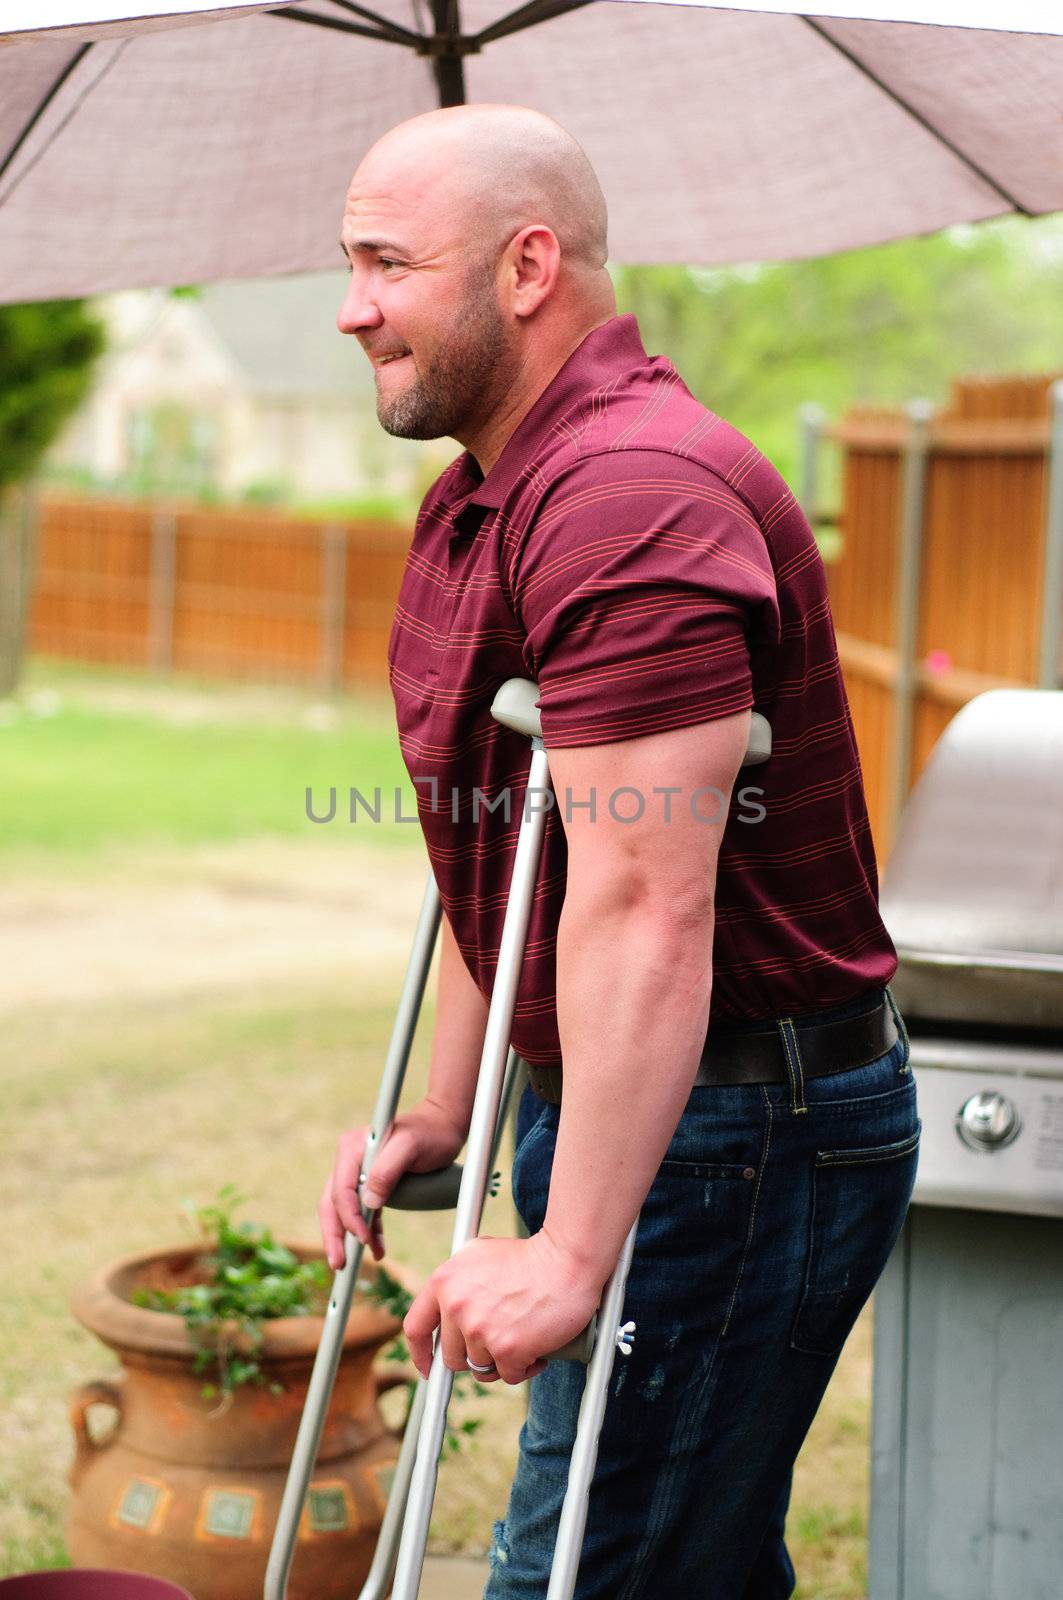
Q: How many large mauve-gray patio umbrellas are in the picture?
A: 1